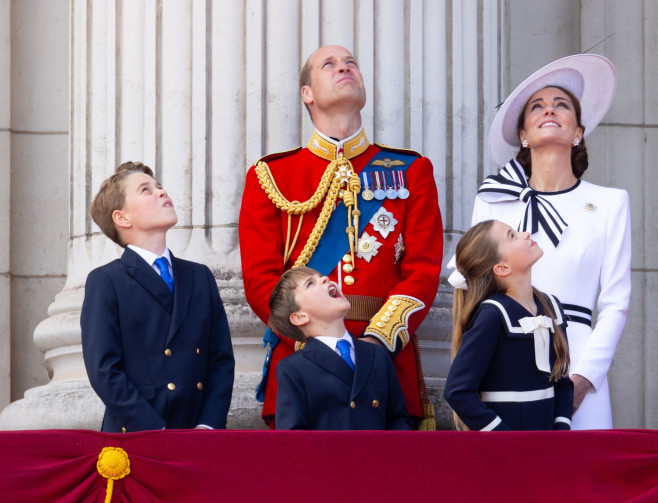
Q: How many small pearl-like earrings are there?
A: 2